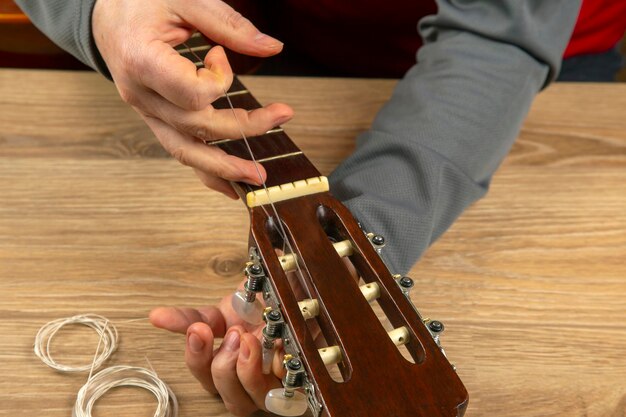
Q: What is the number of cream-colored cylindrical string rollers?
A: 6